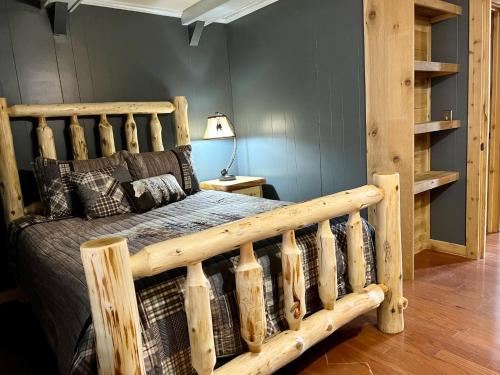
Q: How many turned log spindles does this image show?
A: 10